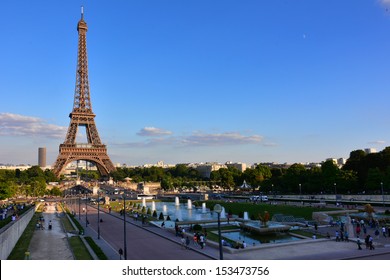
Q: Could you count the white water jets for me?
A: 8